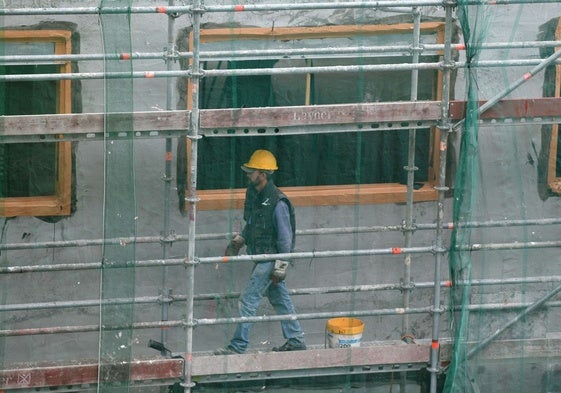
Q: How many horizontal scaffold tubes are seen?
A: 7